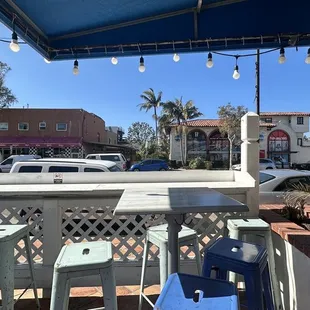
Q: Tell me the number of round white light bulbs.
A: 10